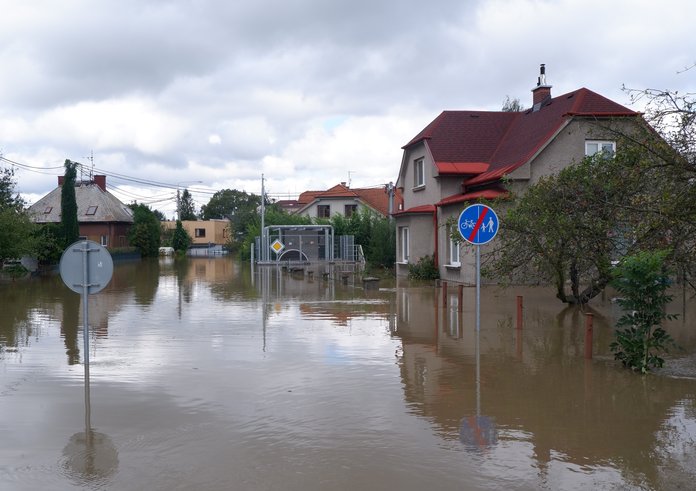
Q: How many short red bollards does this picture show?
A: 4